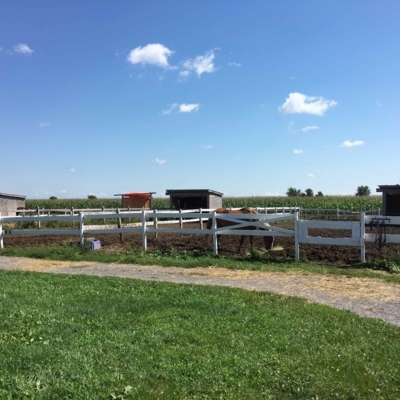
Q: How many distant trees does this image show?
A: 6